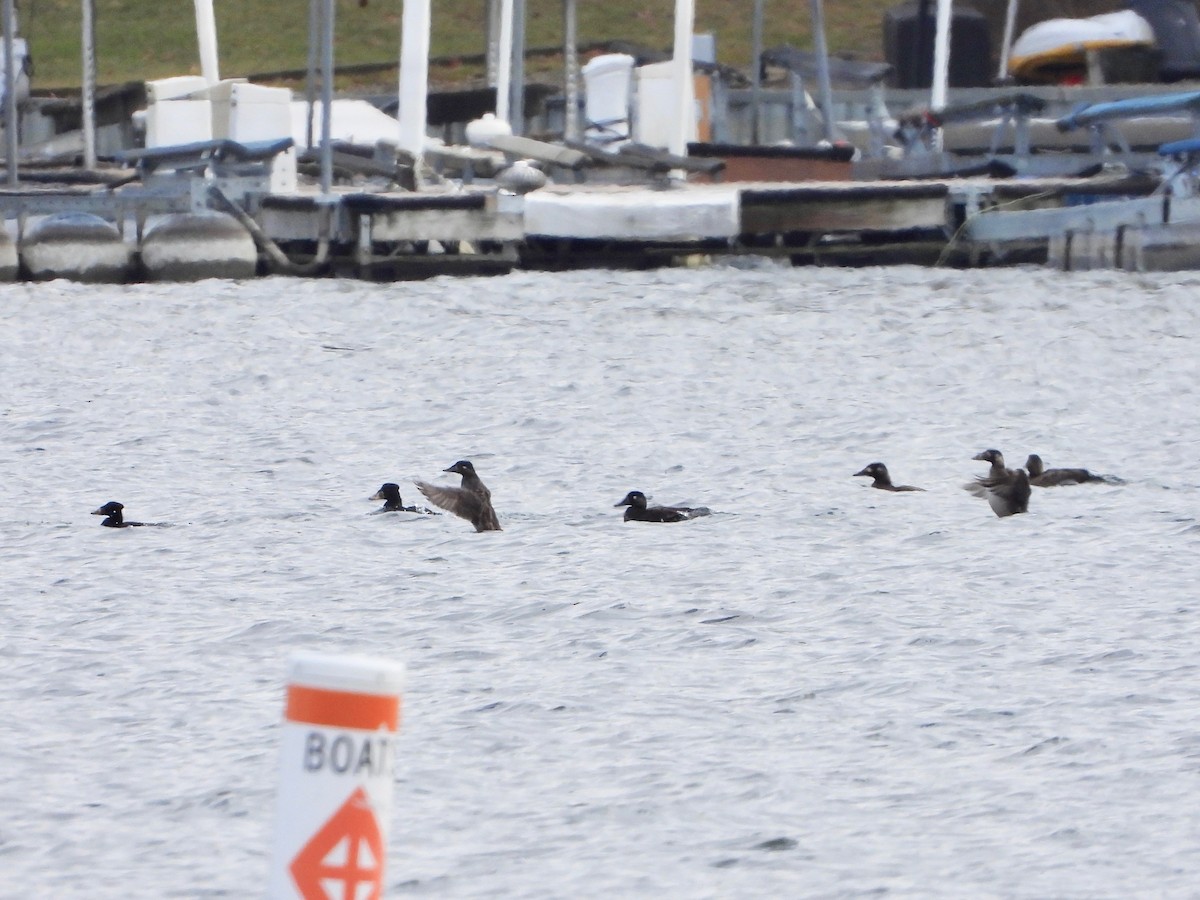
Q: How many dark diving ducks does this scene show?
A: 7